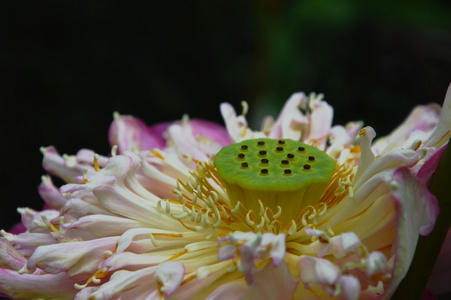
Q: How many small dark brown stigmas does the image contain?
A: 15